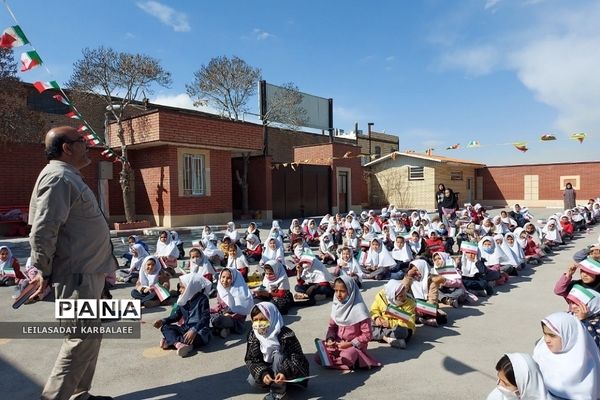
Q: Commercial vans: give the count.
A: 0